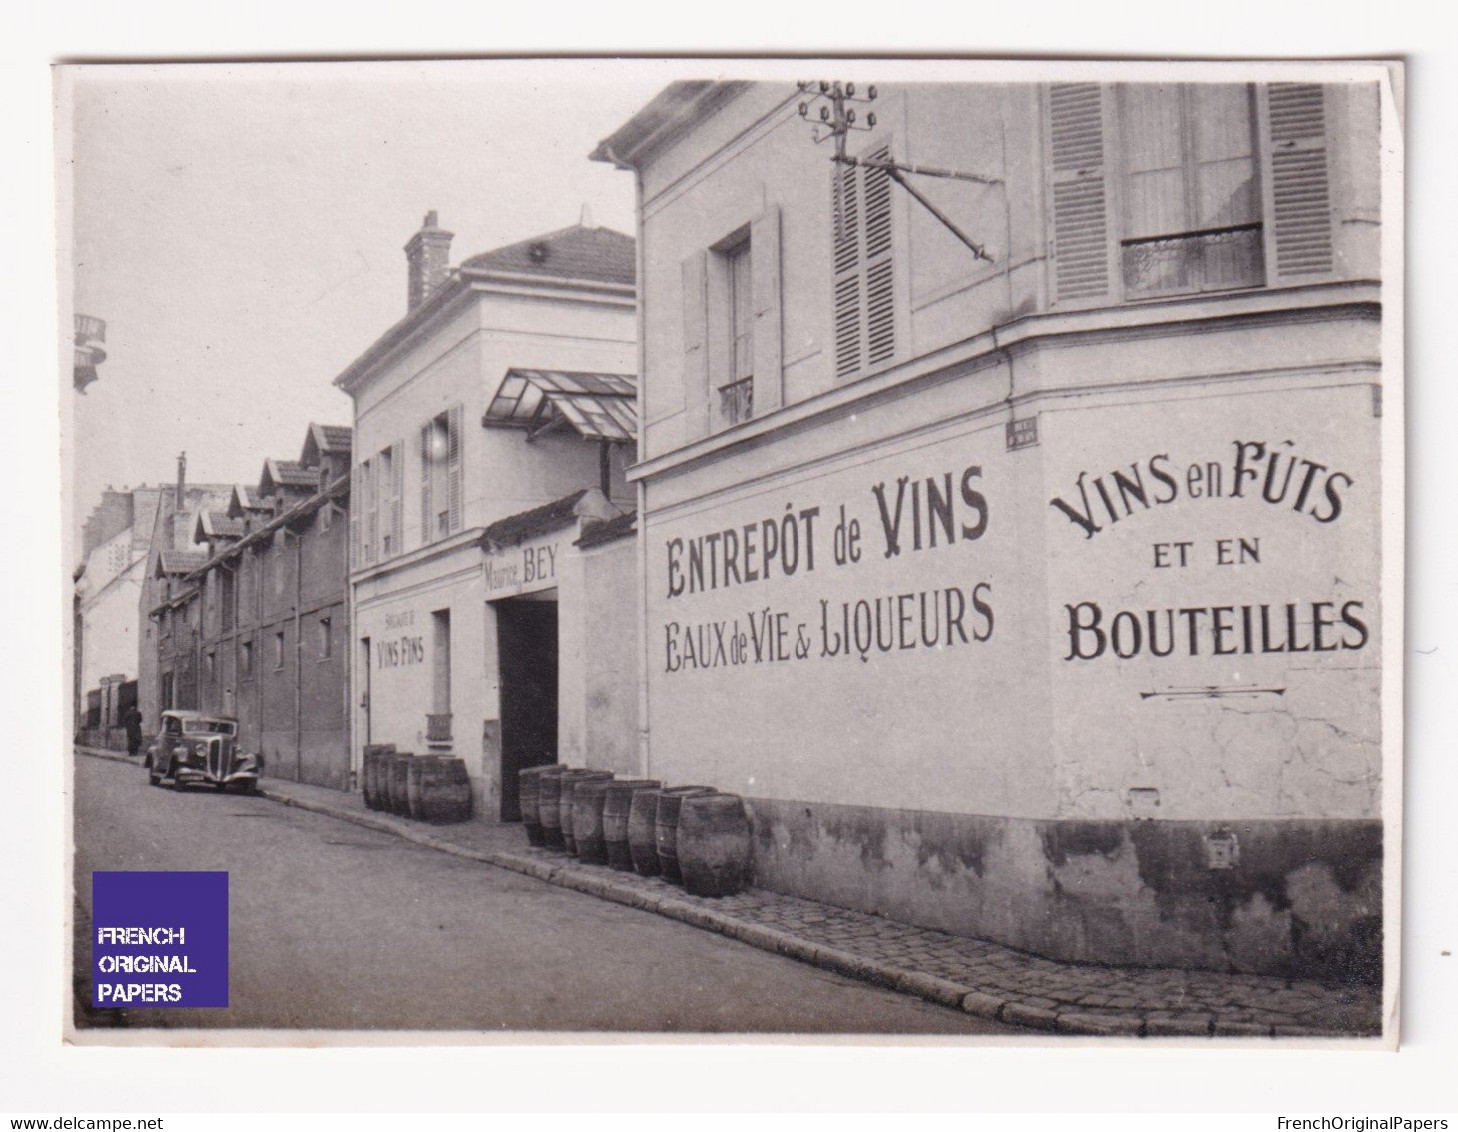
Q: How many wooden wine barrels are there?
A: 14